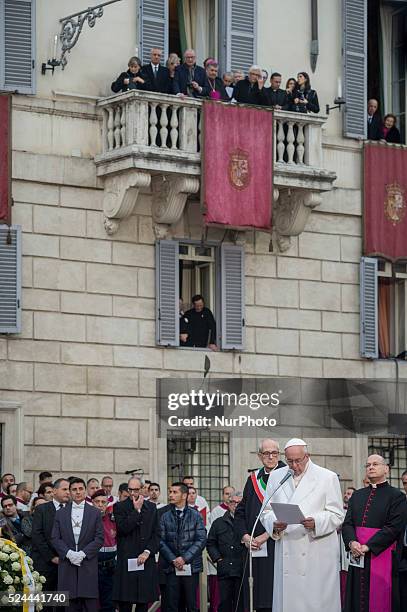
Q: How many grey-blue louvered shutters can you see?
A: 8